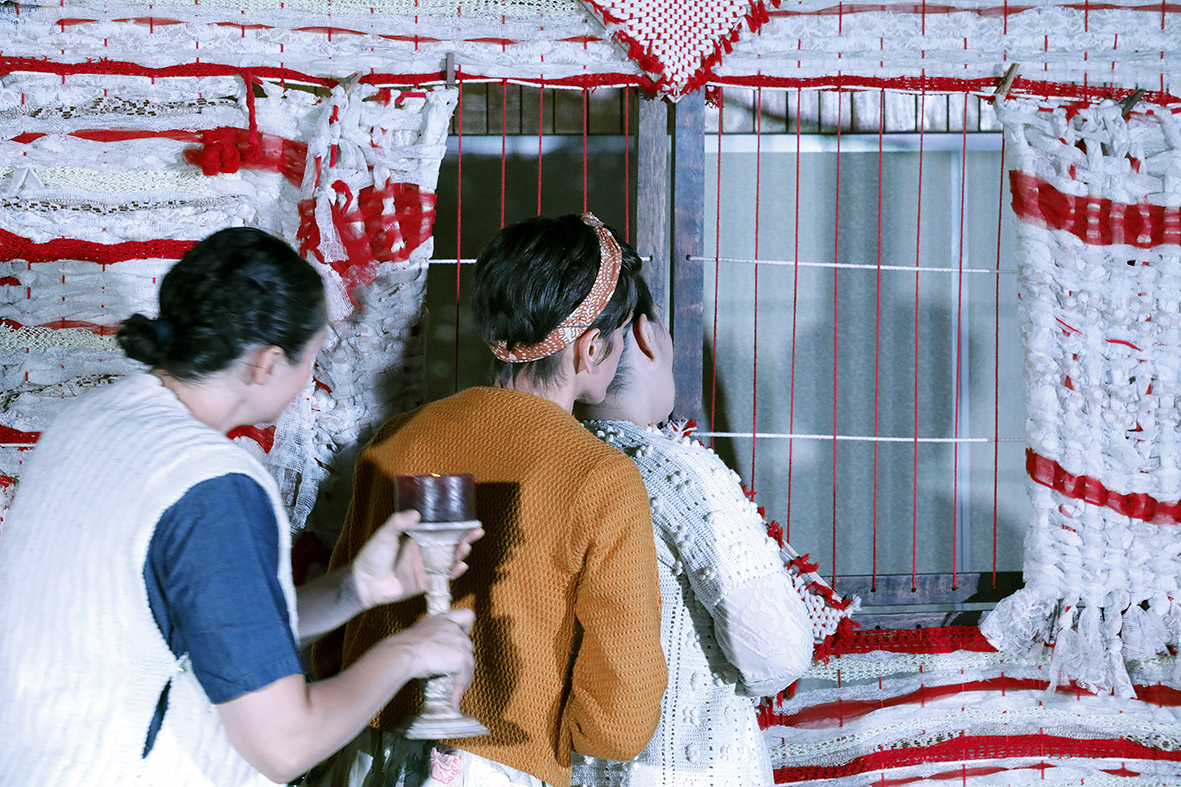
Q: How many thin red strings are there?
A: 13